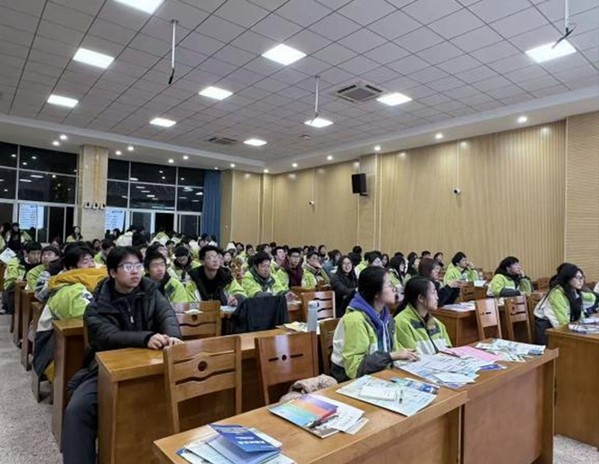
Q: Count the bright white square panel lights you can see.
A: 10